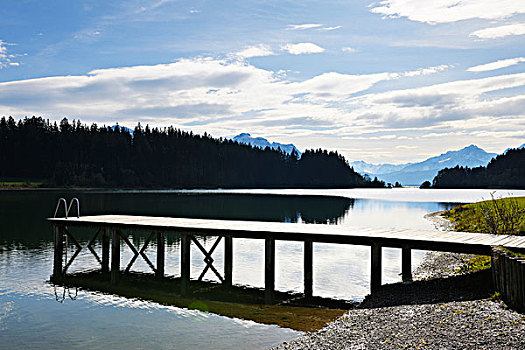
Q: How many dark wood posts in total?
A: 10